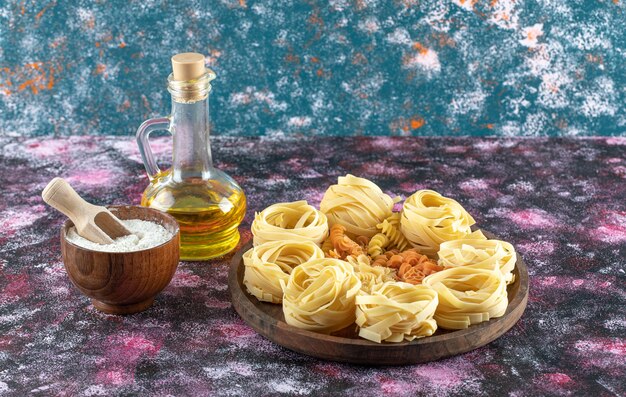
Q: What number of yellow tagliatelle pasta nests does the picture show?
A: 8